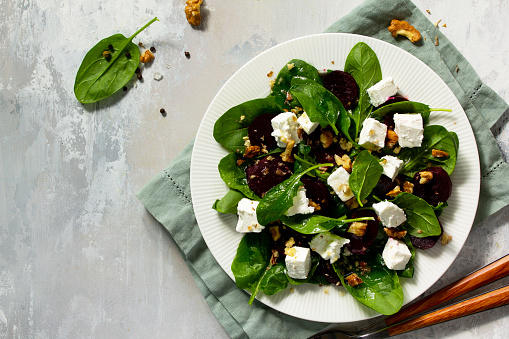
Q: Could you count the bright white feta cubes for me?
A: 13